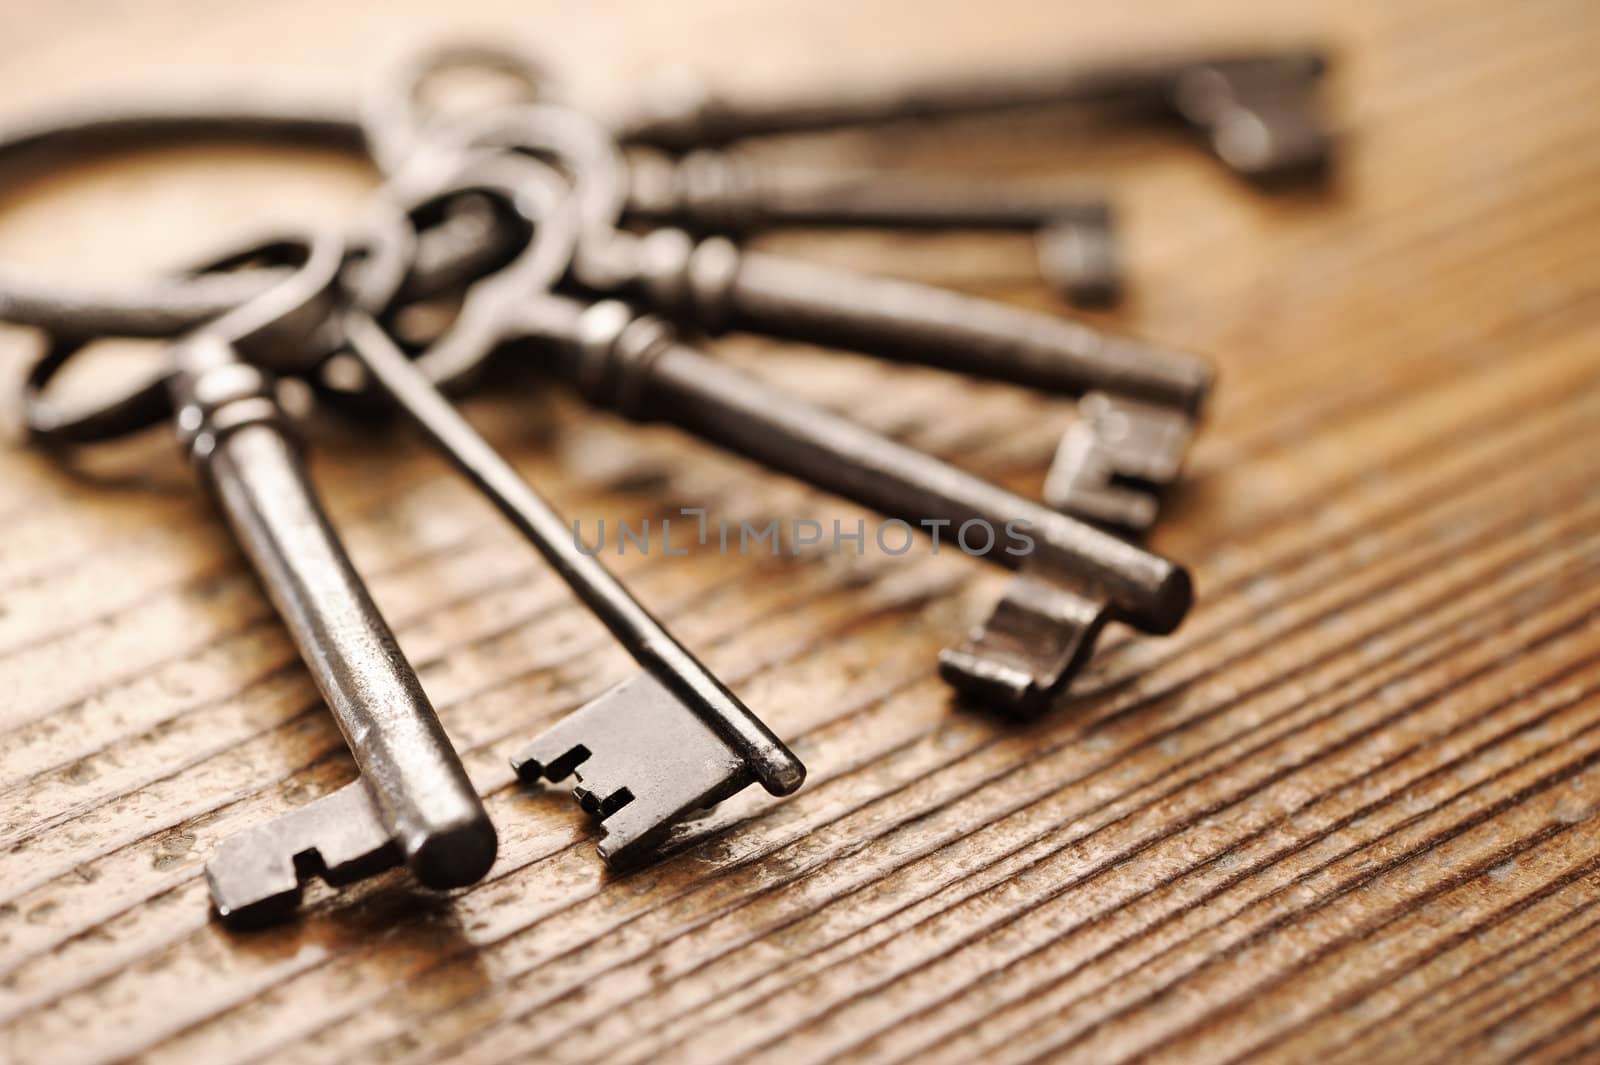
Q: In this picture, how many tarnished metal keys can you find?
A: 6